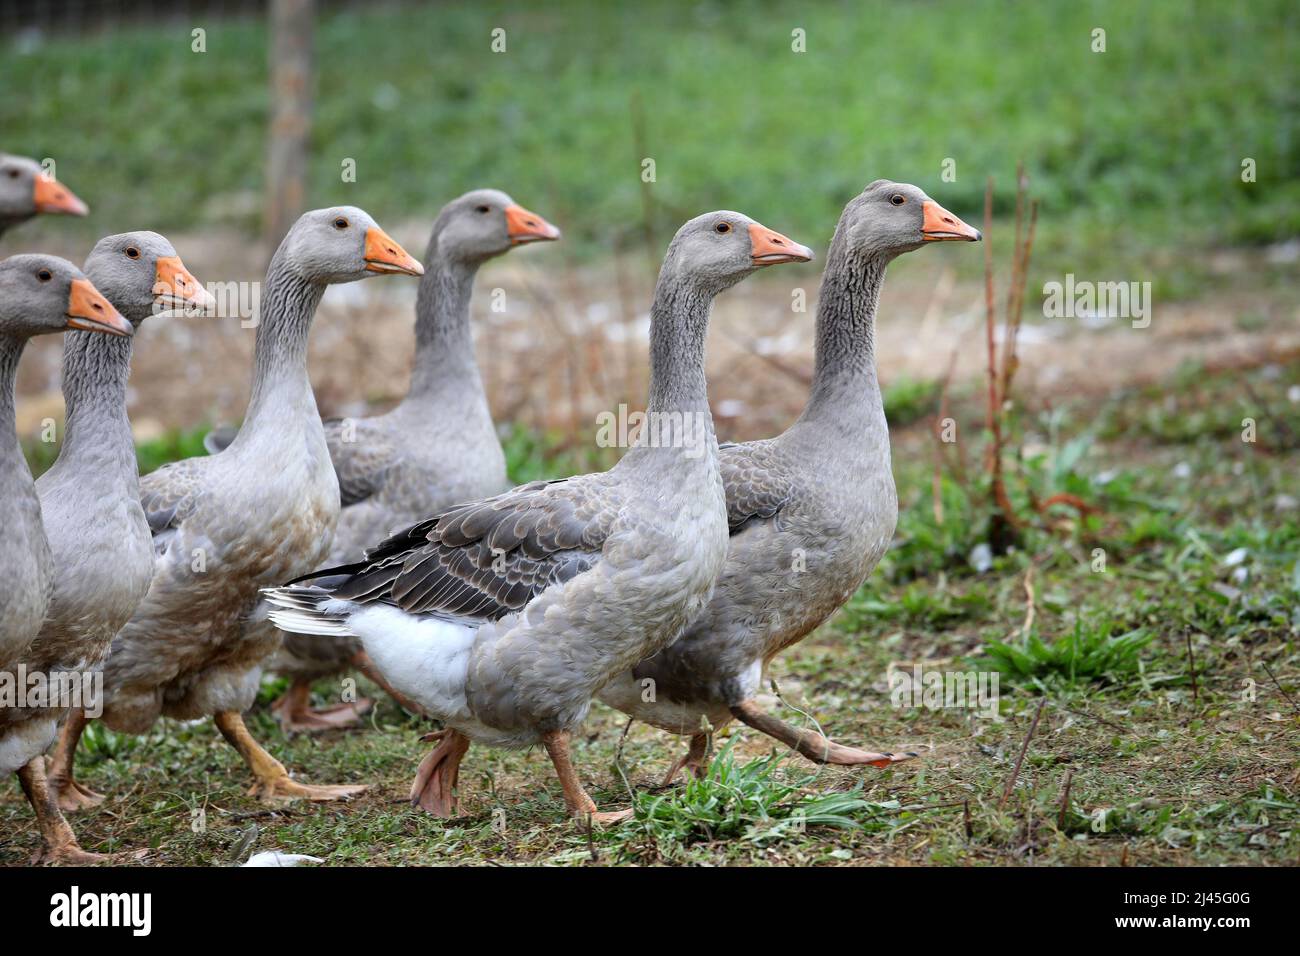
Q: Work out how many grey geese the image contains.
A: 7